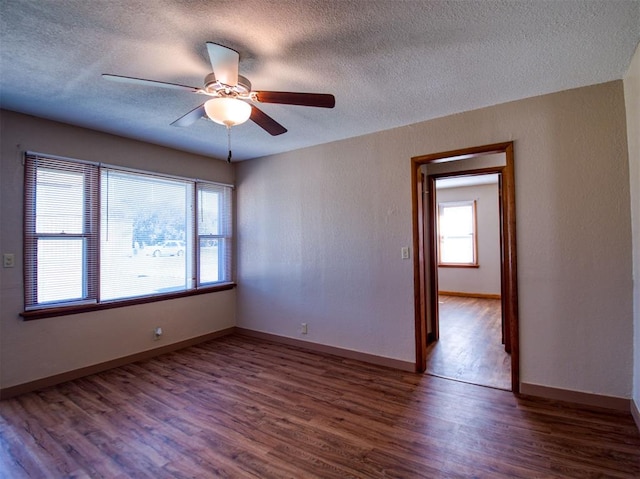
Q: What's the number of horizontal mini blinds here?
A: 3